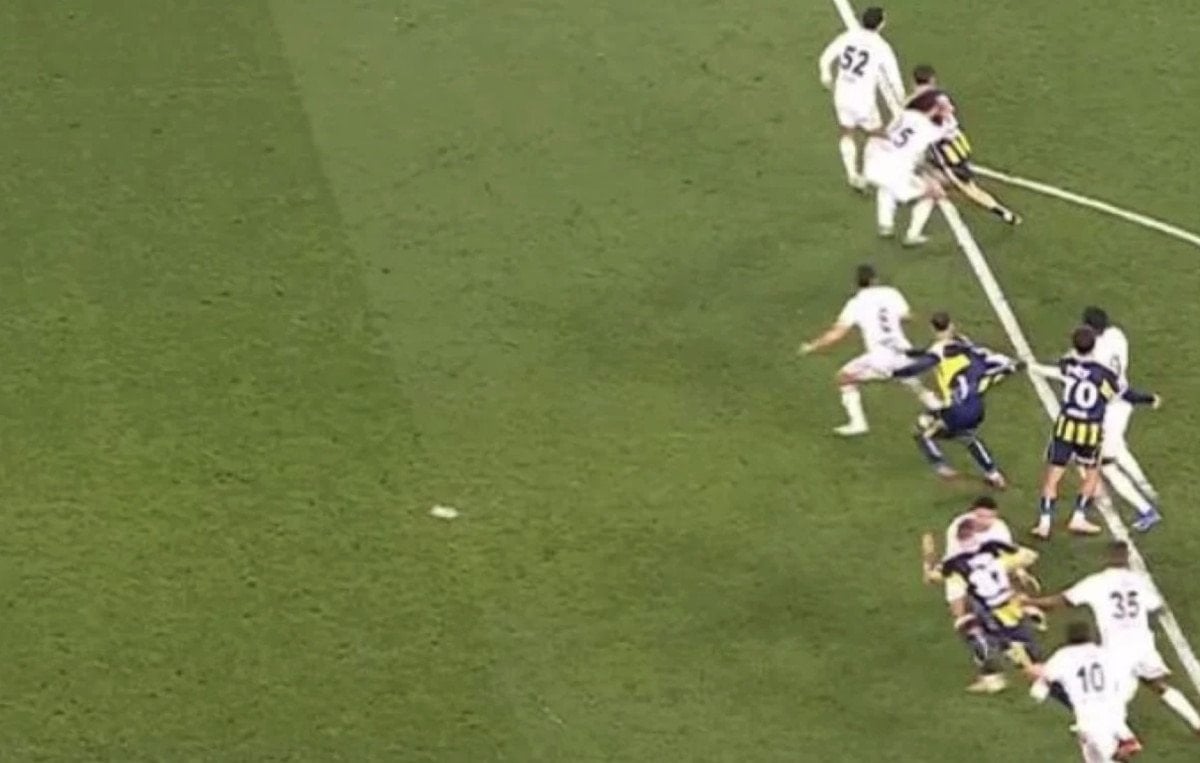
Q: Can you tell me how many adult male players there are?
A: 11